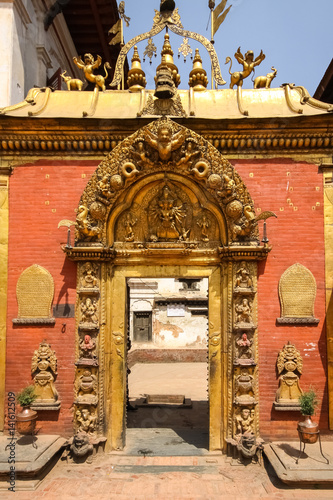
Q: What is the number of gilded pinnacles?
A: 3